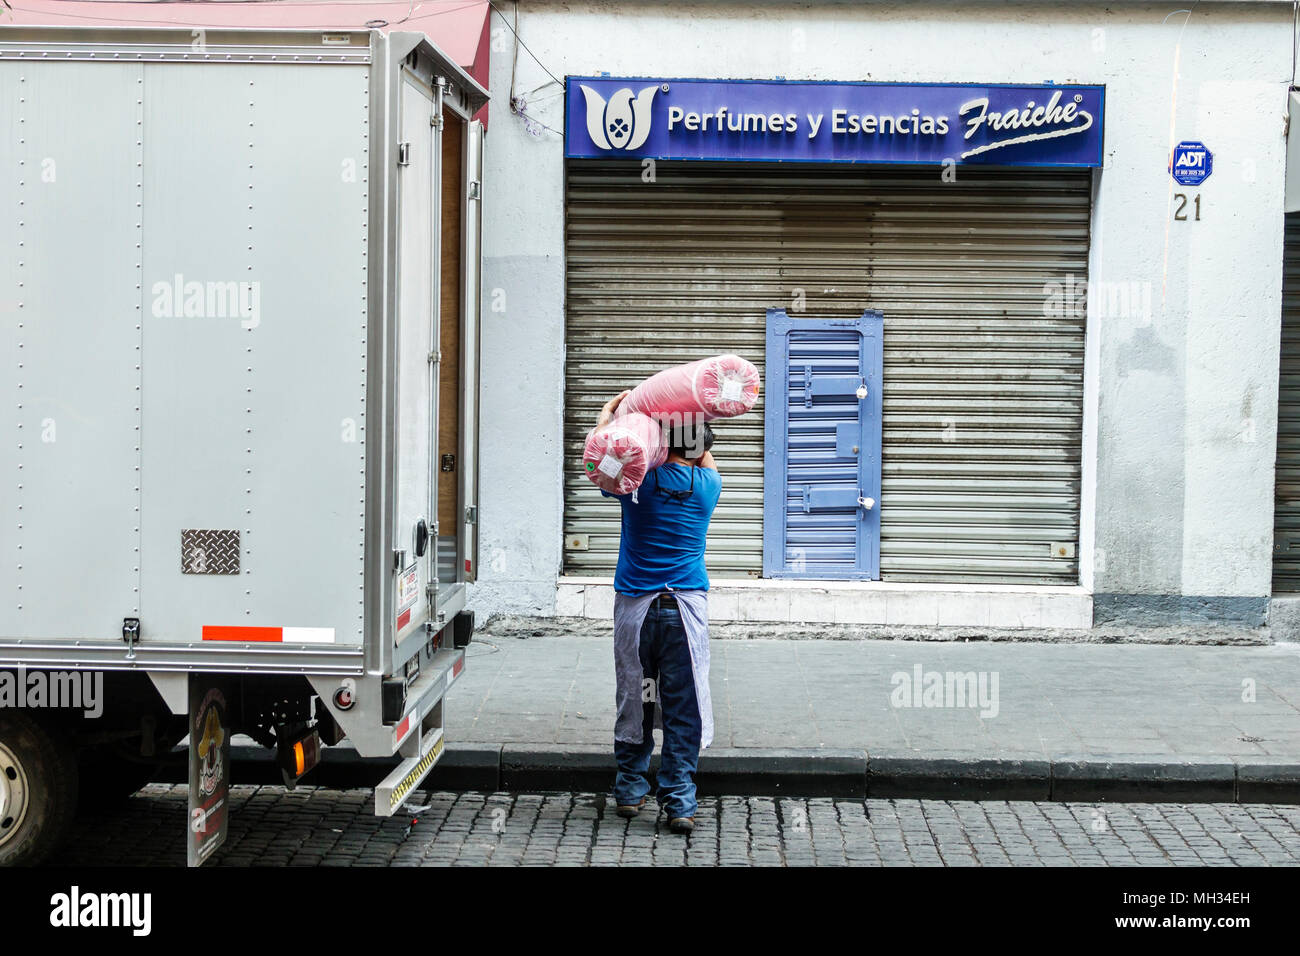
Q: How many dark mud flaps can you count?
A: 1